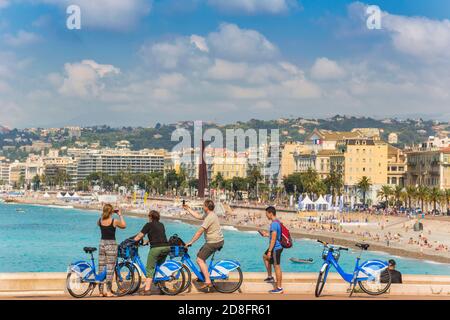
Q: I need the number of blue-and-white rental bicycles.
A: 4